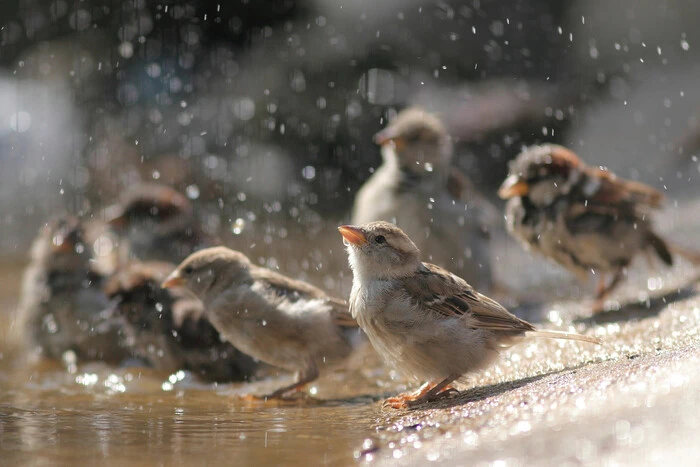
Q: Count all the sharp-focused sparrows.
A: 1